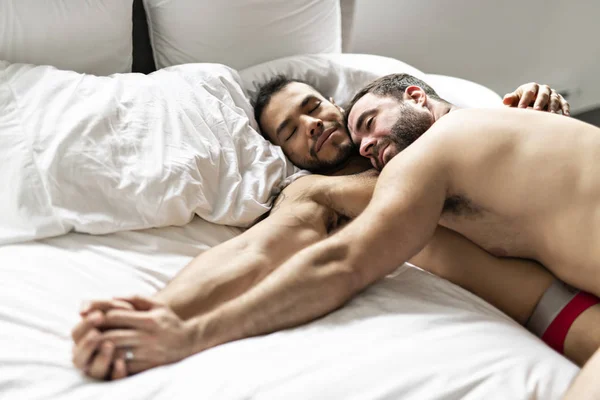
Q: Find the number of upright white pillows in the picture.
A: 2